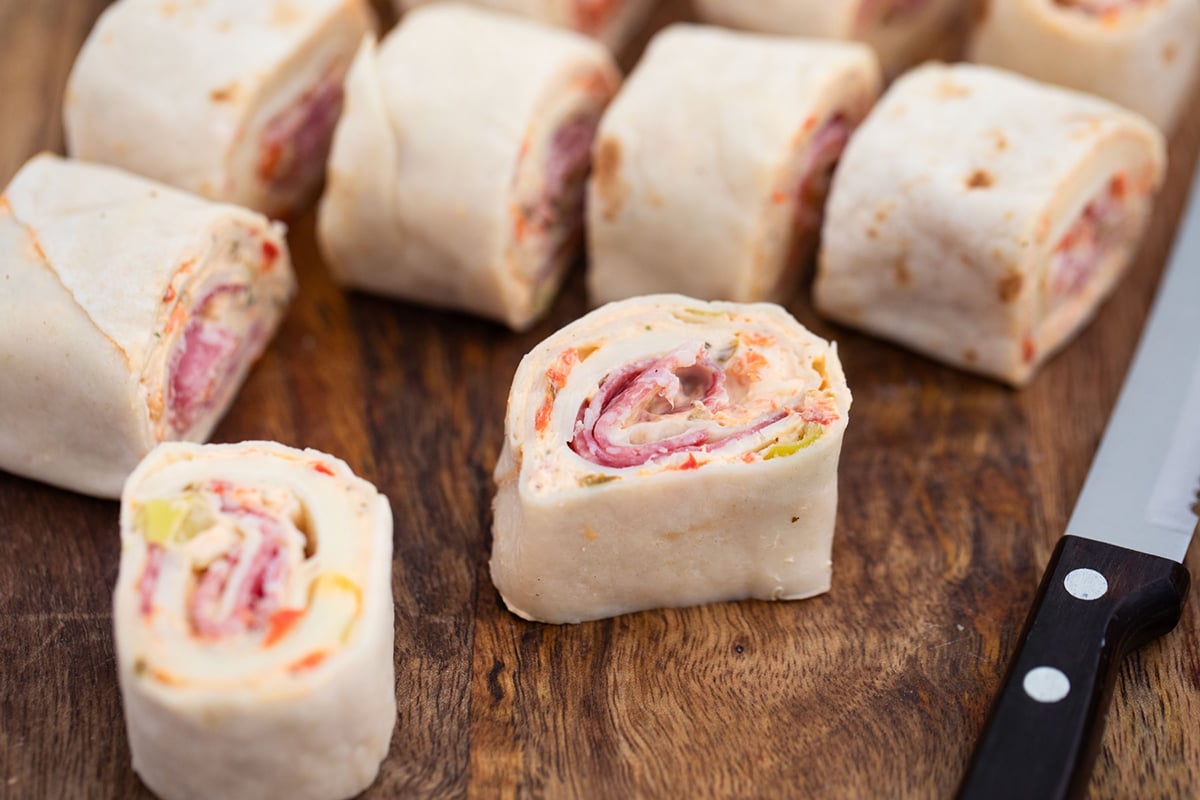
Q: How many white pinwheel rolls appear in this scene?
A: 10